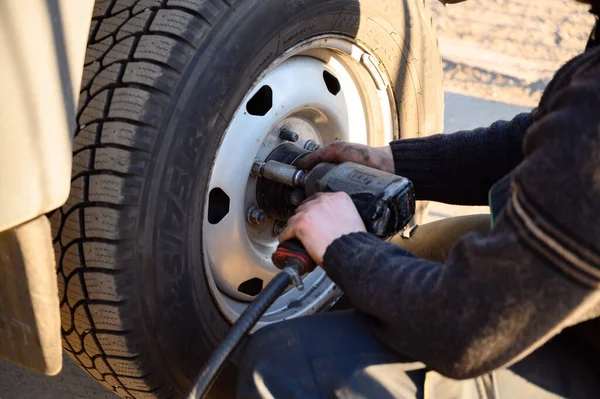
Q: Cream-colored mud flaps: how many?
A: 1